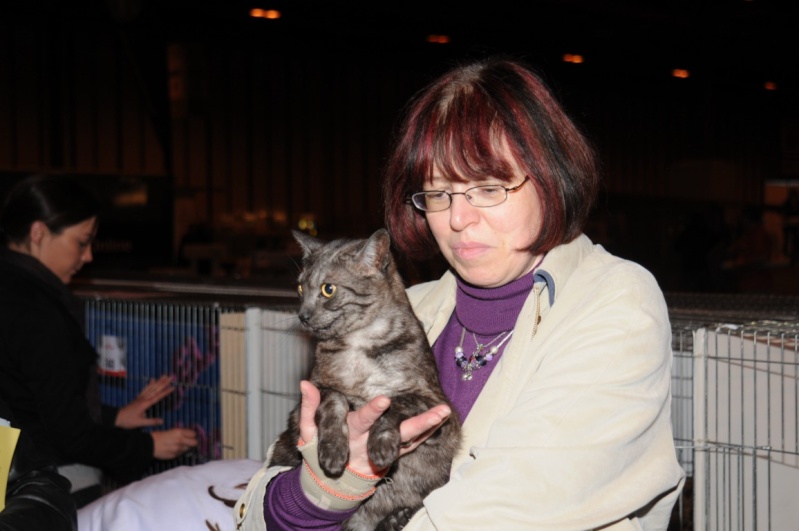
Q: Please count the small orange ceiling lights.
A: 5